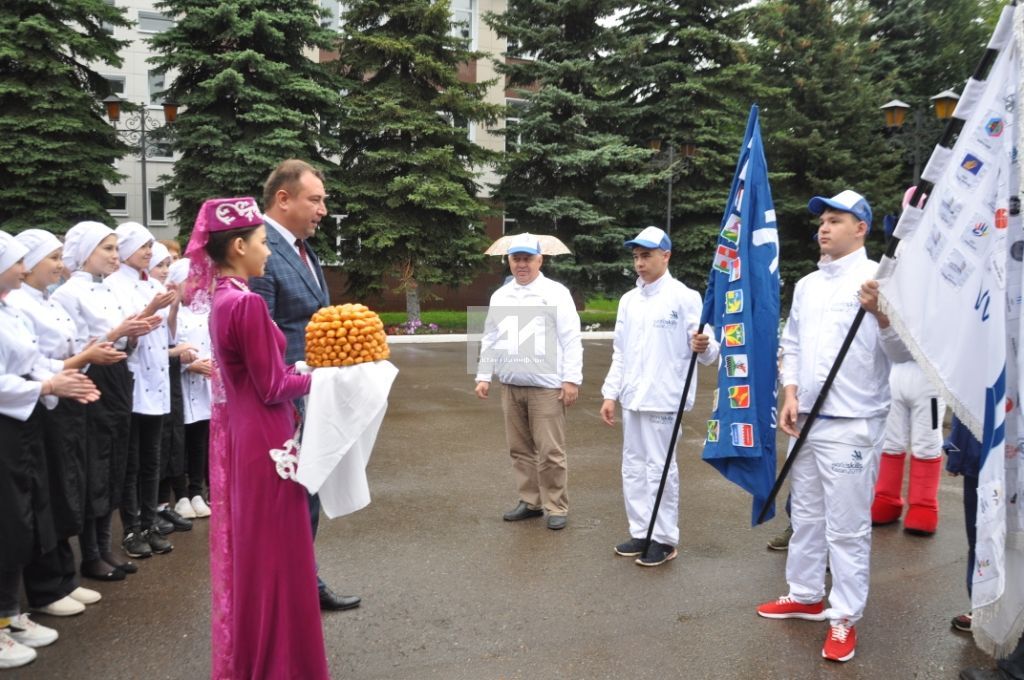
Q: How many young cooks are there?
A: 6